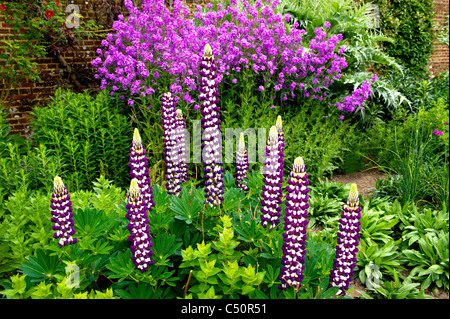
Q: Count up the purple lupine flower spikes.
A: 11